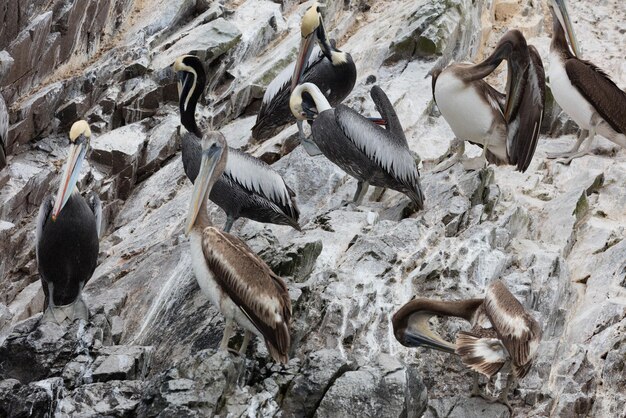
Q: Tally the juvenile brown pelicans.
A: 4